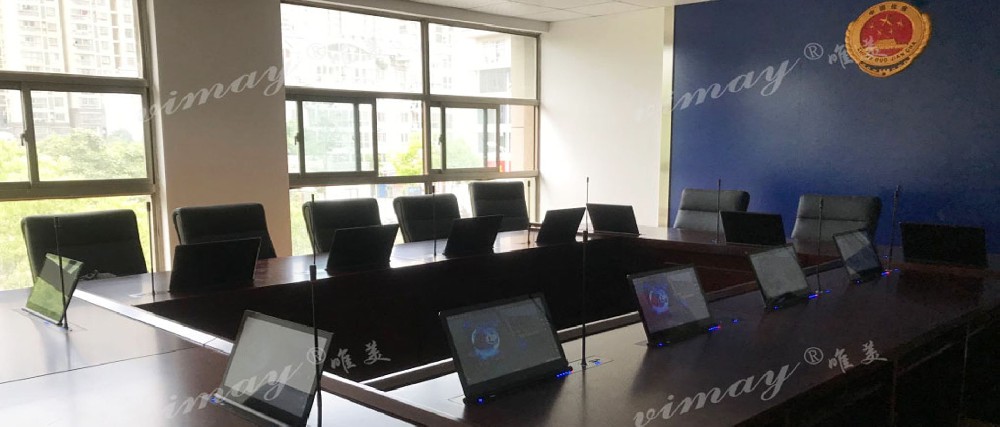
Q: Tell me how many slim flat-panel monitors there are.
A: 13